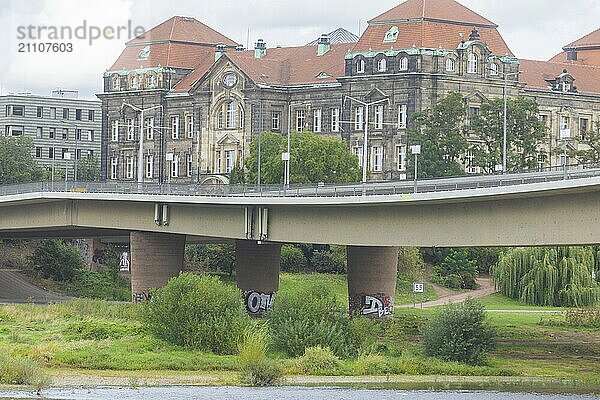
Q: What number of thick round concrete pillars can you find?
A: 3